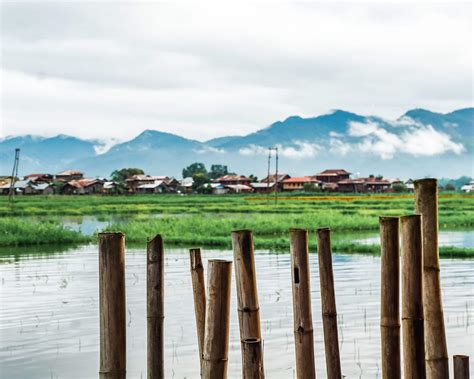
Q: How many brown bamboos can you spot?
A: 12